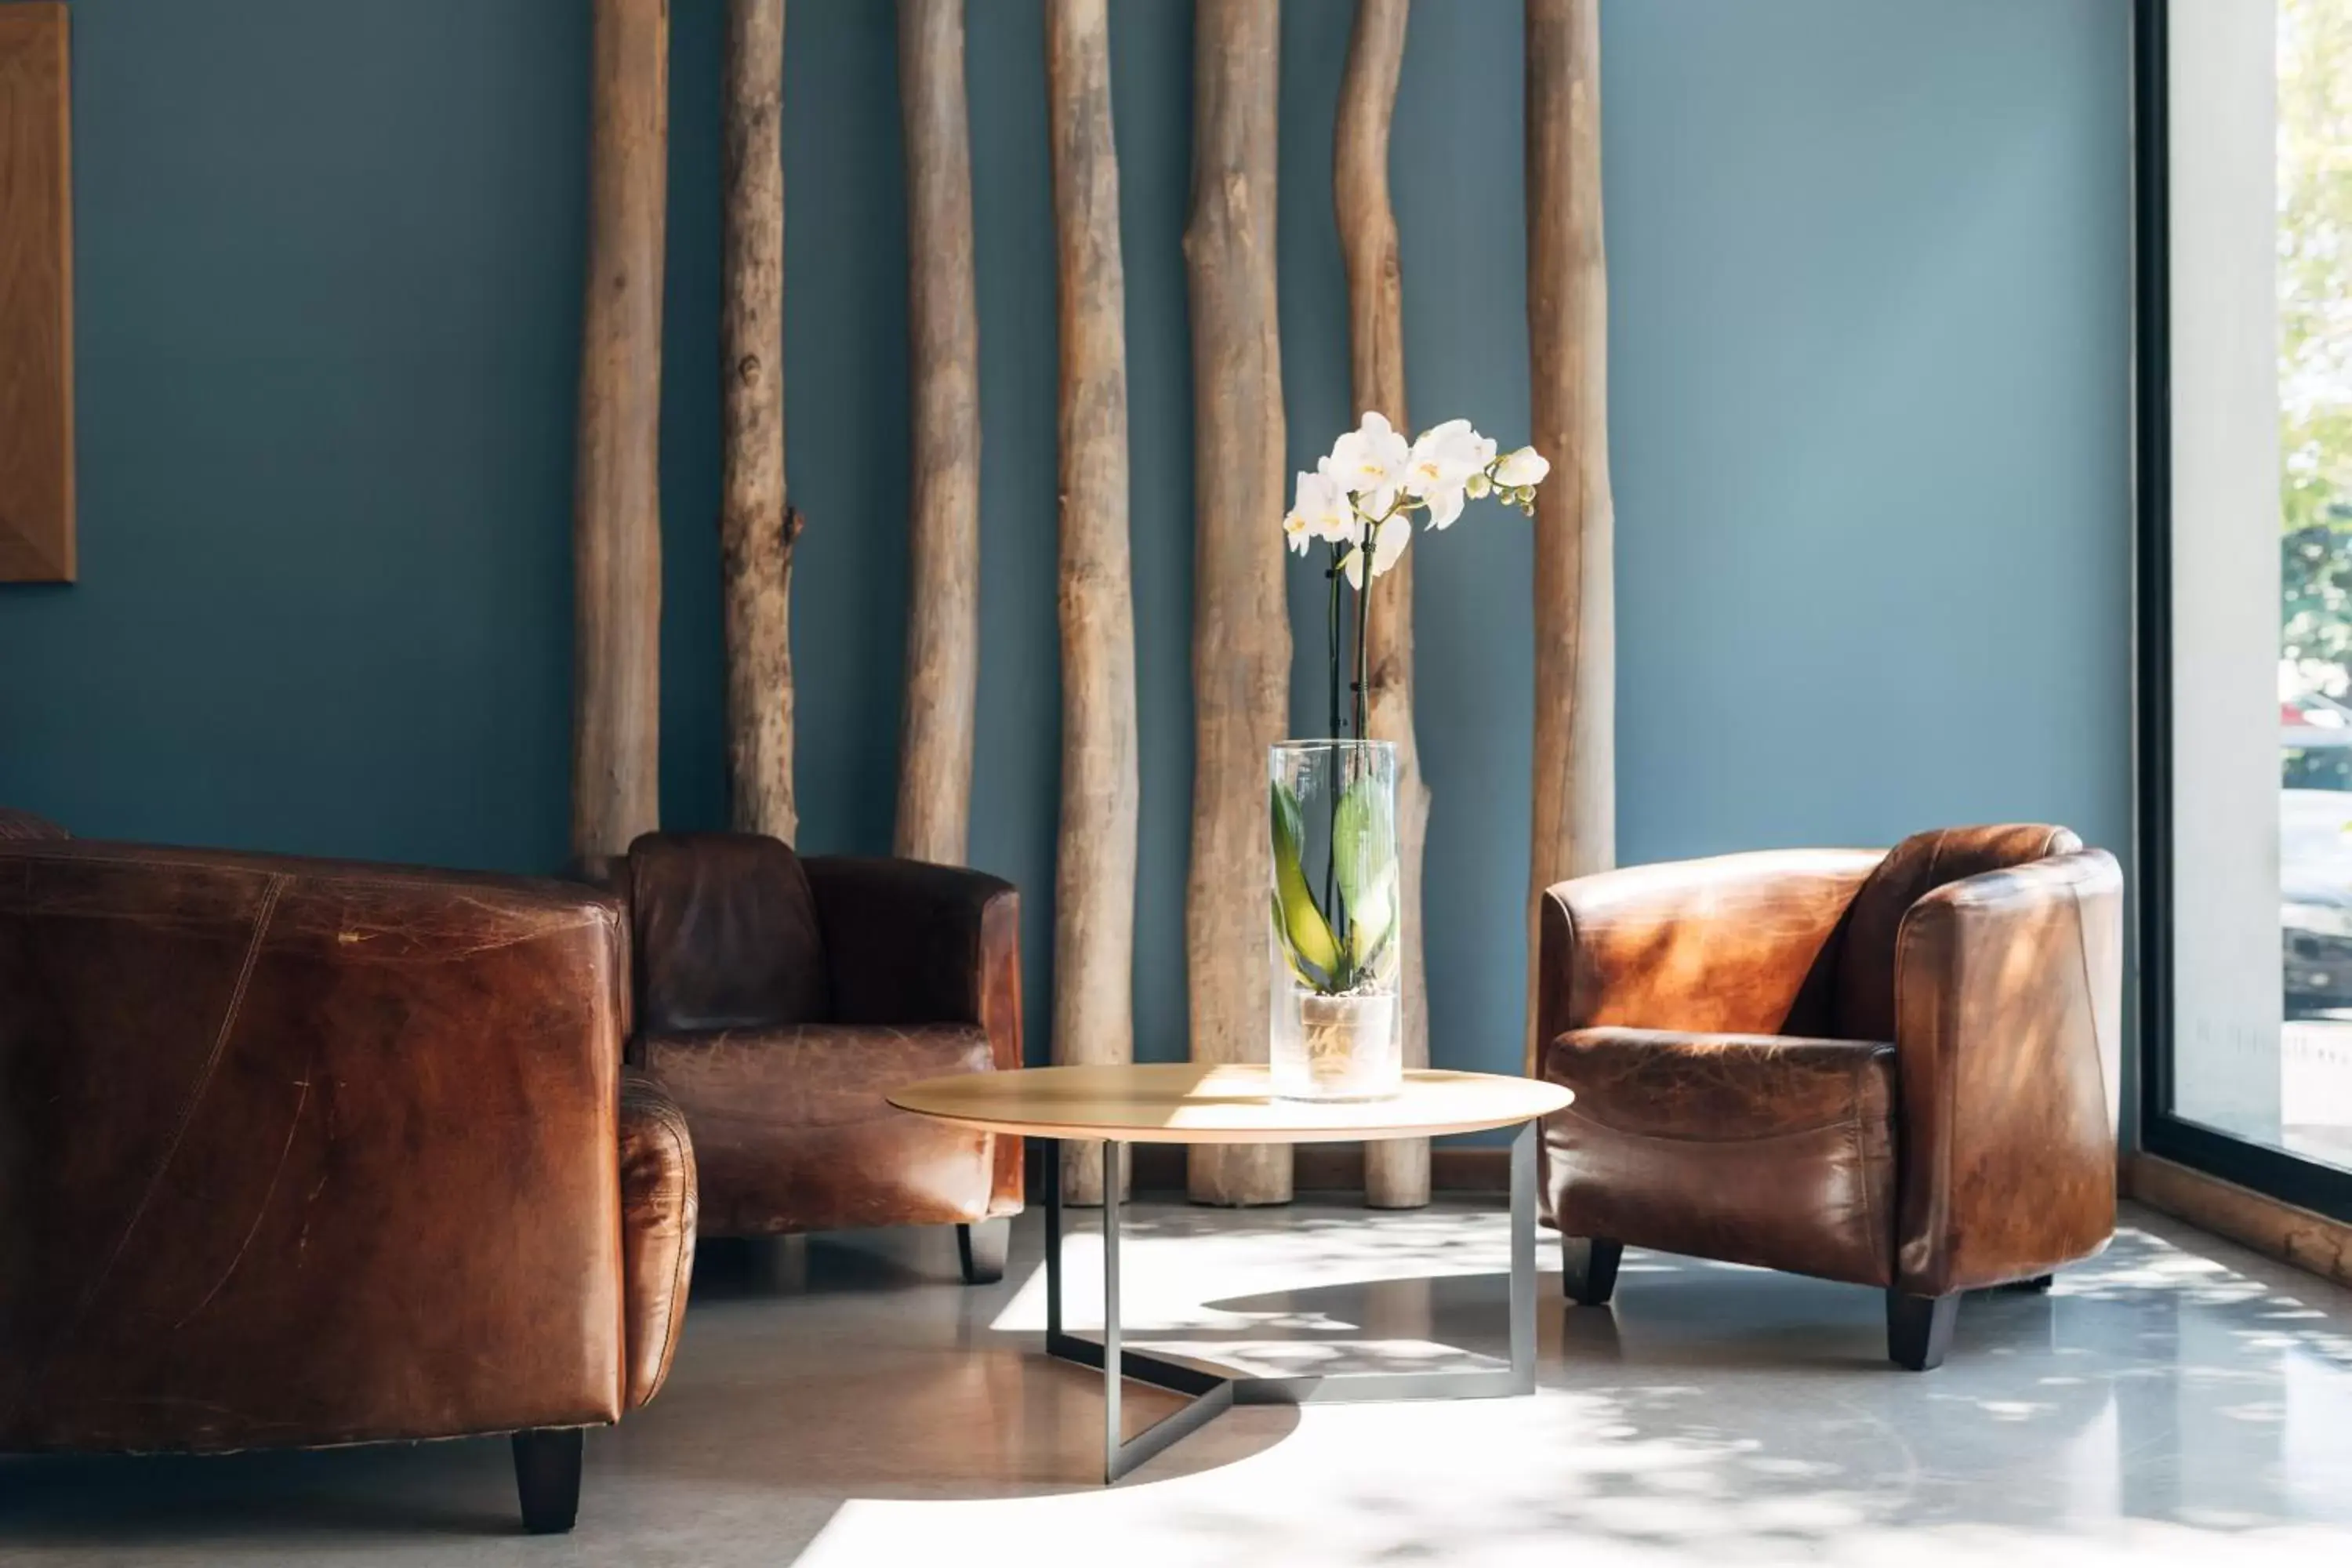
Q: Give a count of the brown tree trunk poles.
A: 7